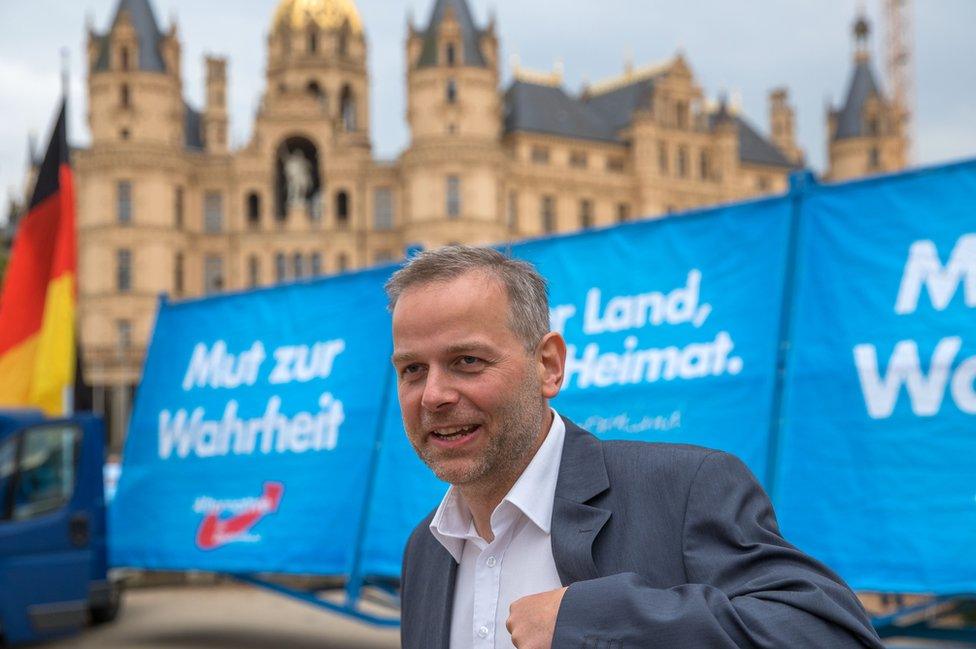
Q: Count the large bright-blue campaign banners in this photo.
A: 3